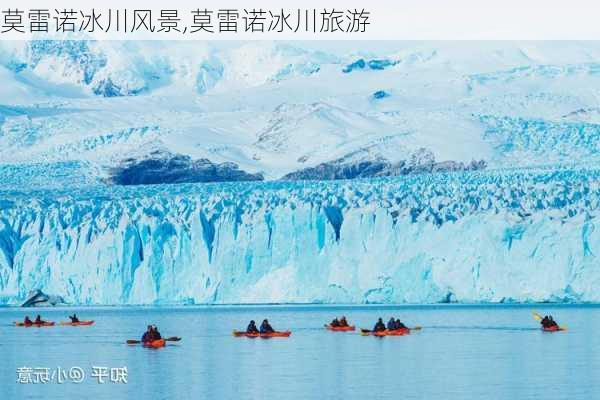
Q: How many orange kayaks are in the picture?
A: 7